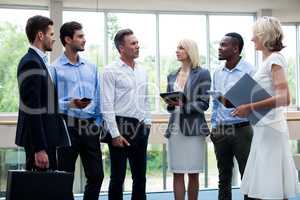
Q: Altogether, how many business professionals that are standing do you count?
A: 6